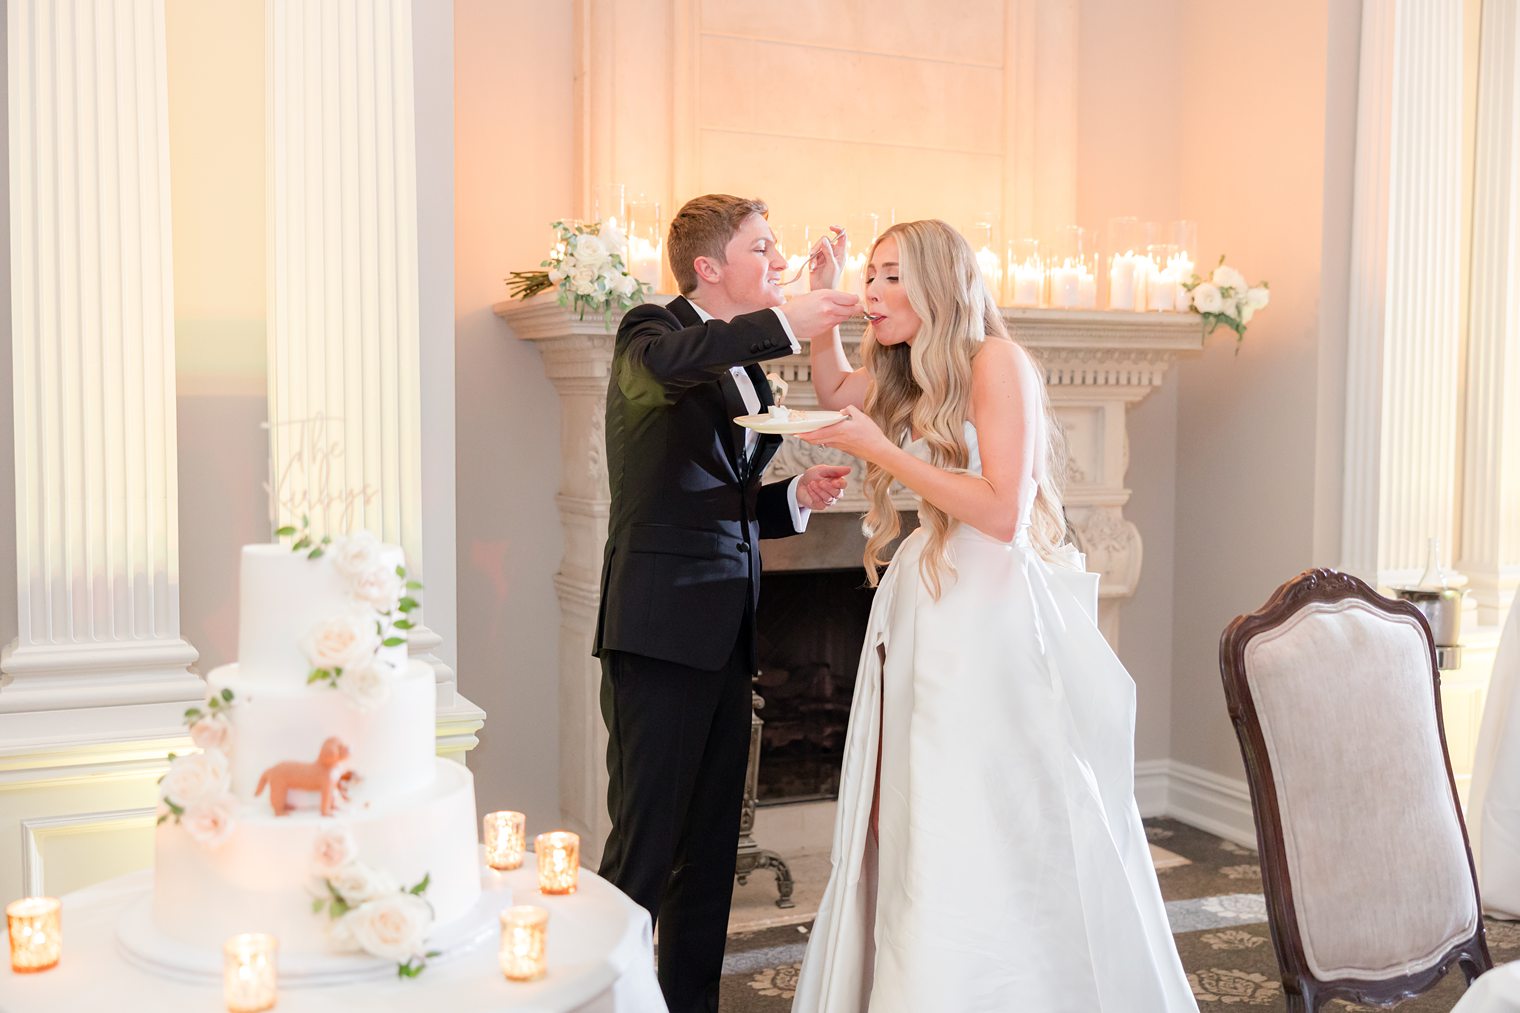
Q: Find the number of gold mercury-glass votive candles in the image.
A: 5